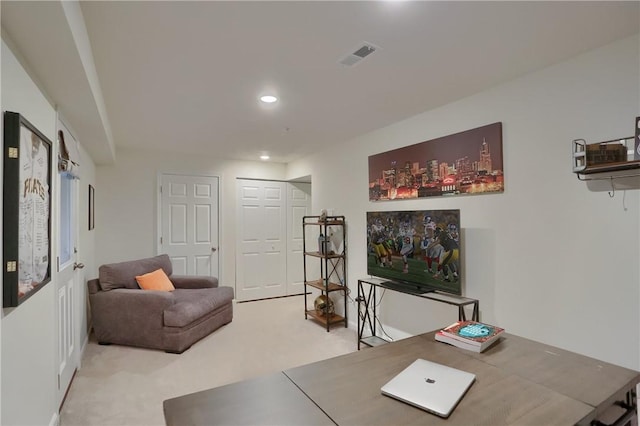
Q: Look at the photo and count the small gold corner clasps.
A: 2